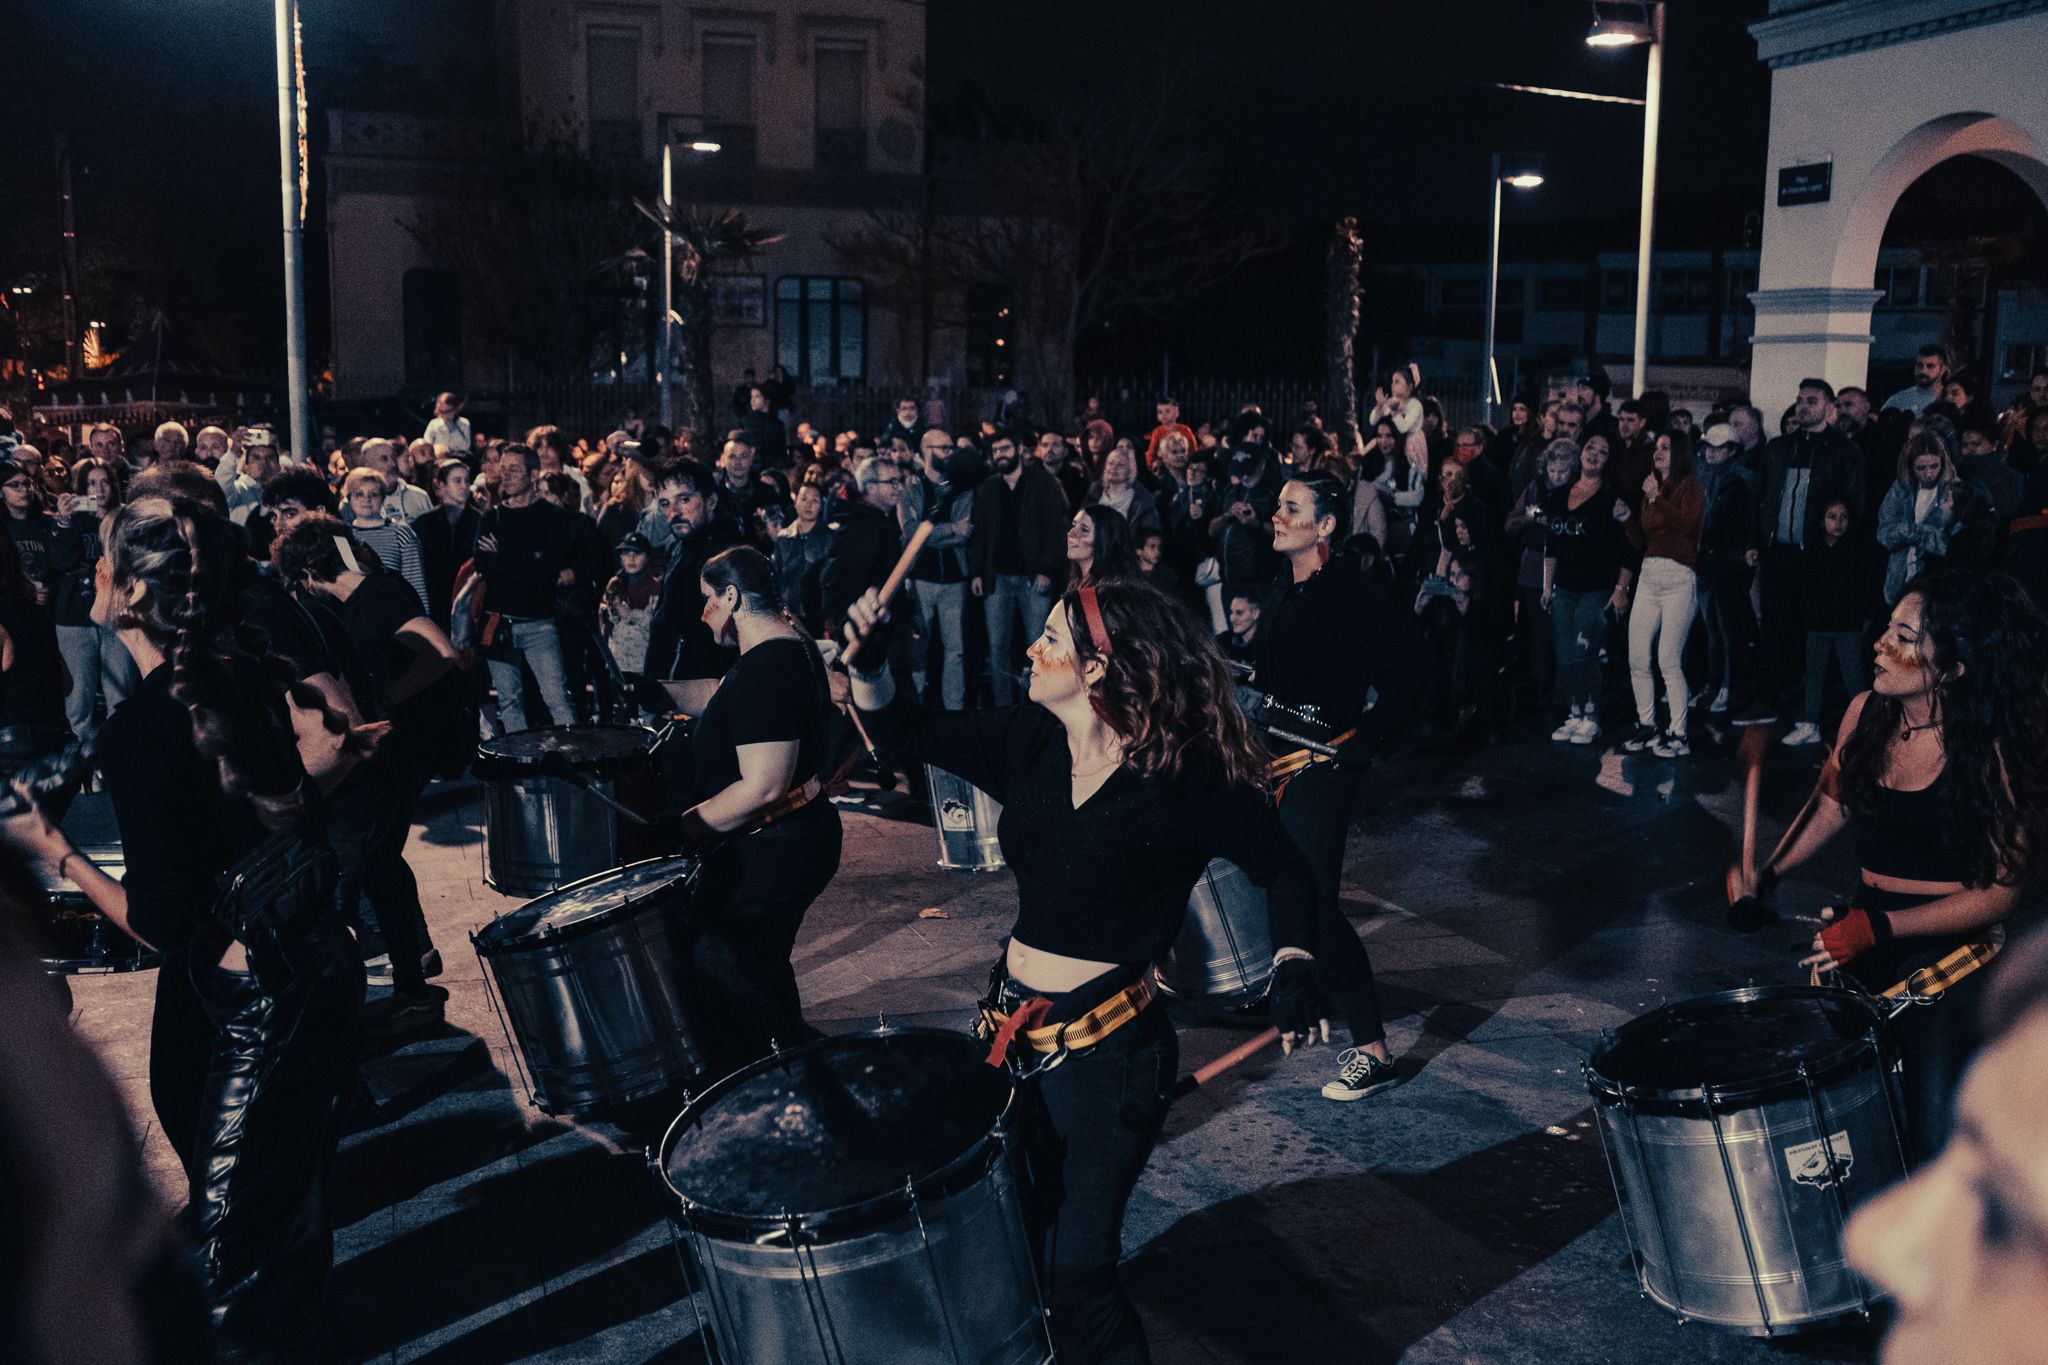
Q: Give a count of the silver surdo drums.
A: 6